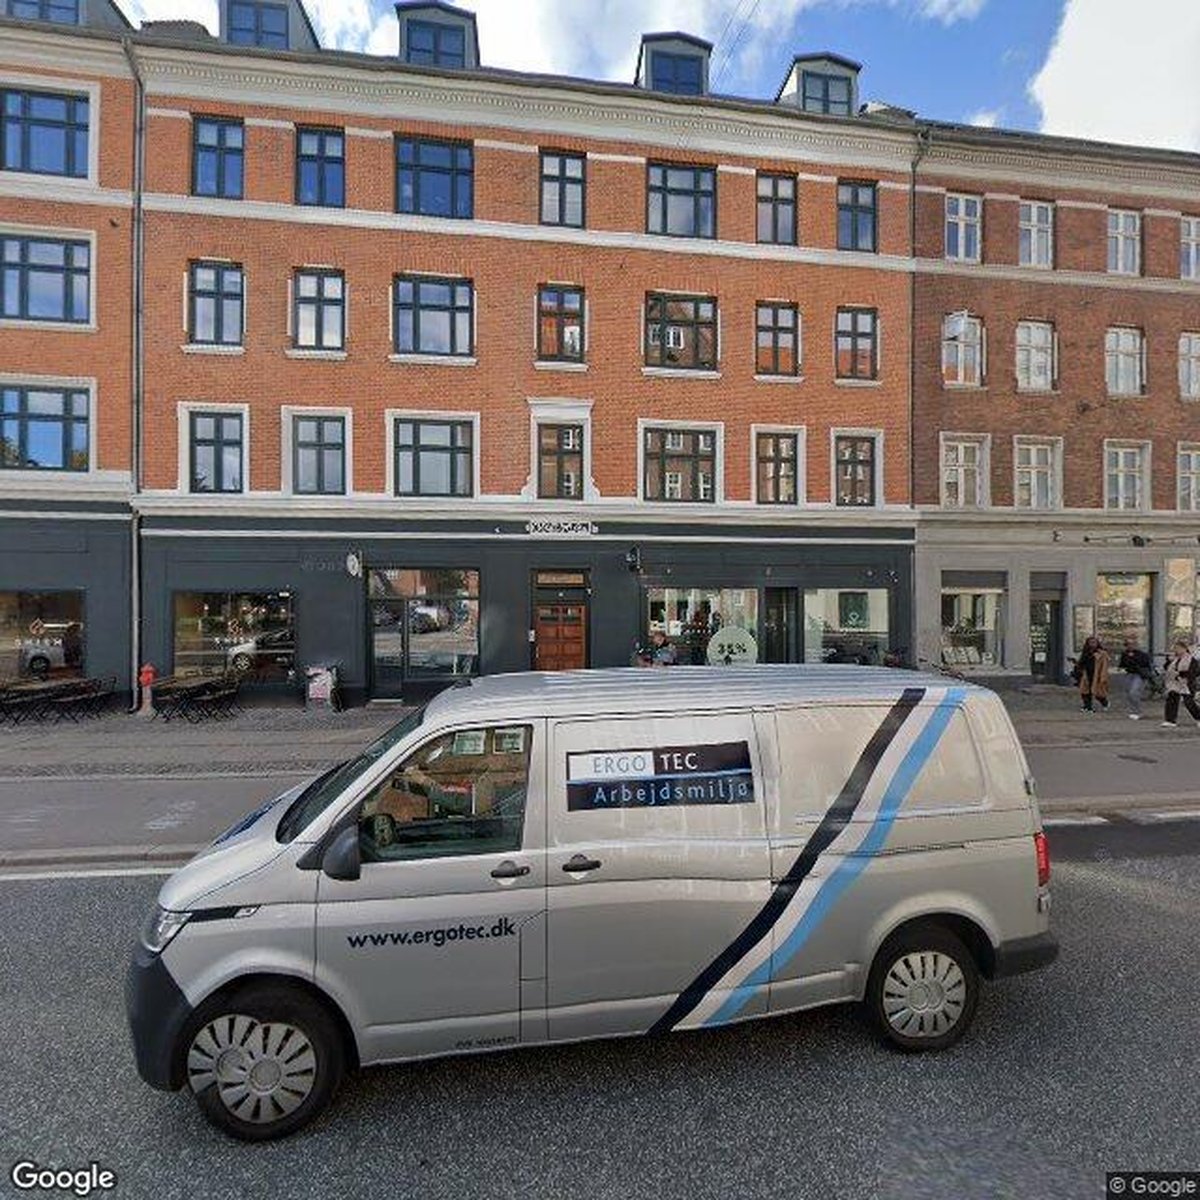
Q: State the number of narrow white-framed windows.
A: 12